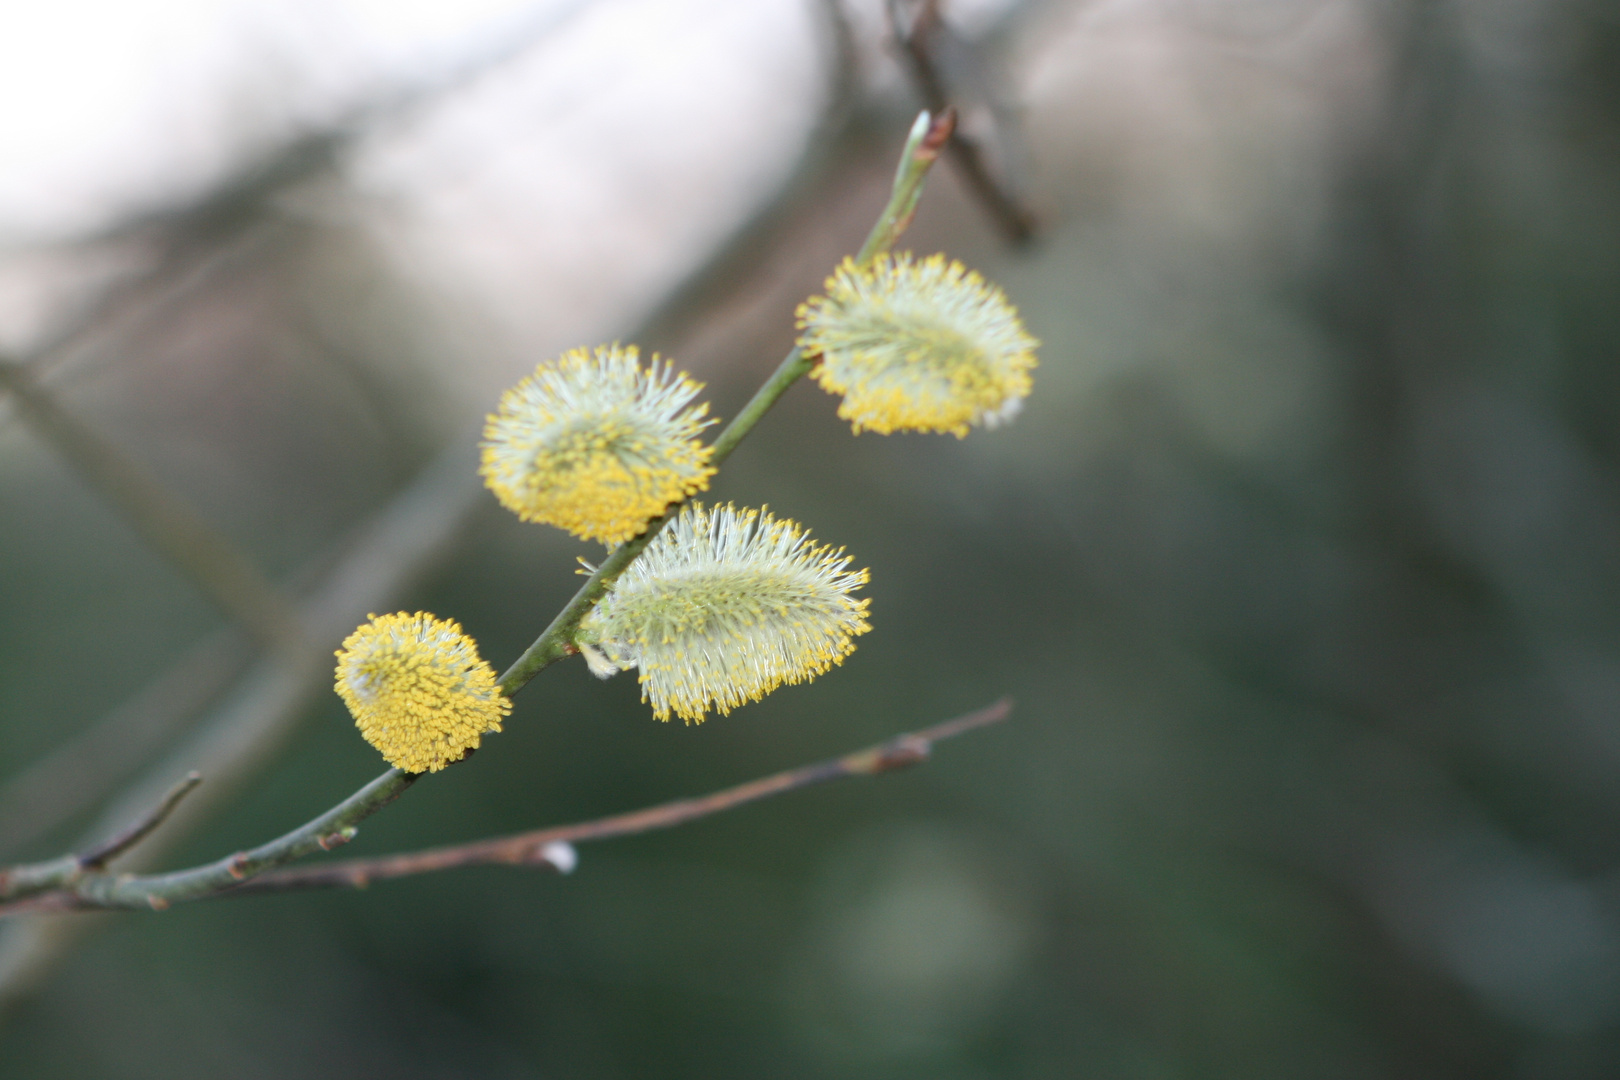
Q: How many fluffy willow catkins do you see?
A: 4